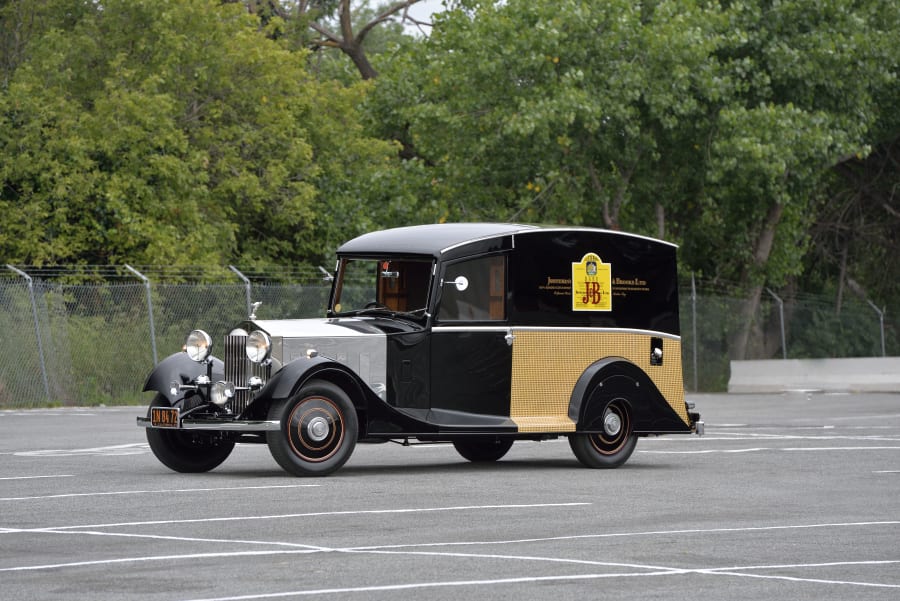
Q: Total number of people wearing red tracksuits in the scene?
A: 0